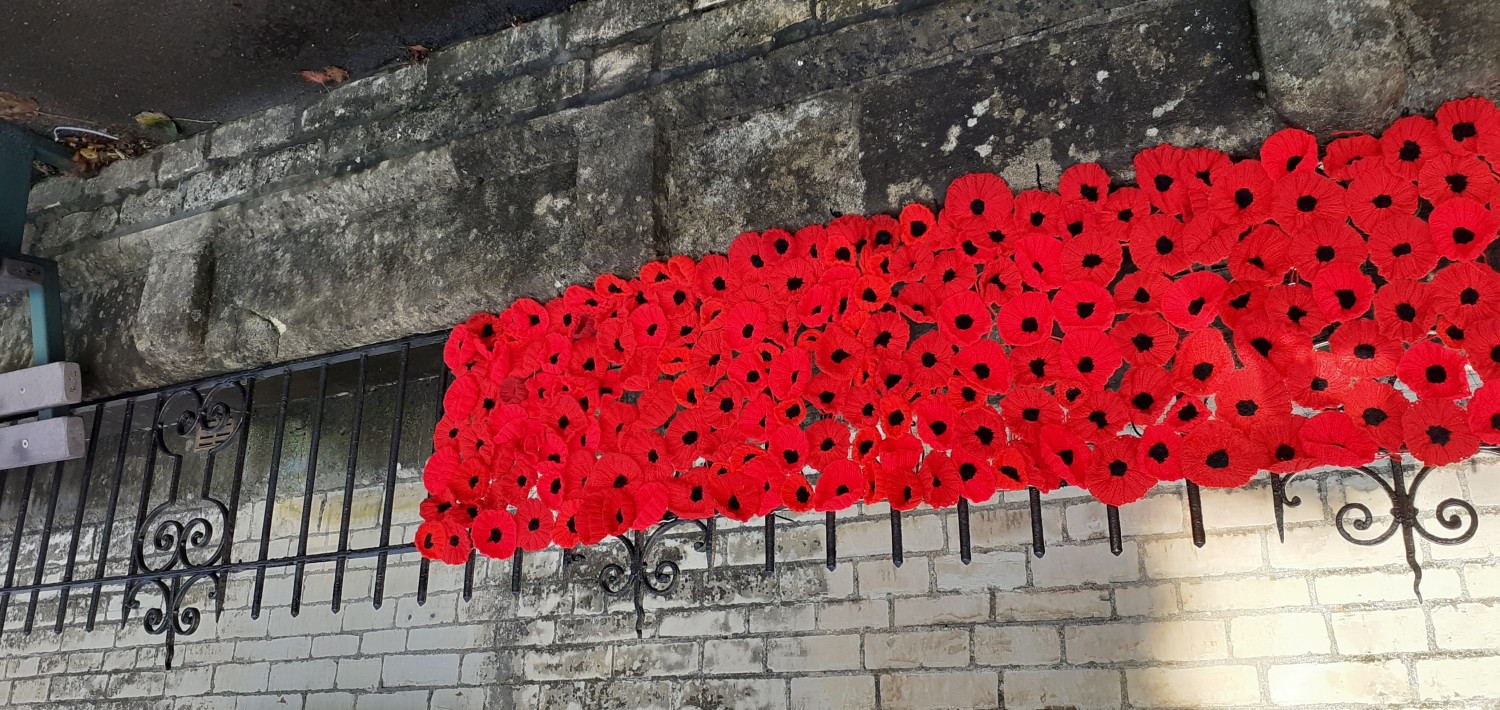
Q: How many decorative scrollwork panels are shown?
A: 3